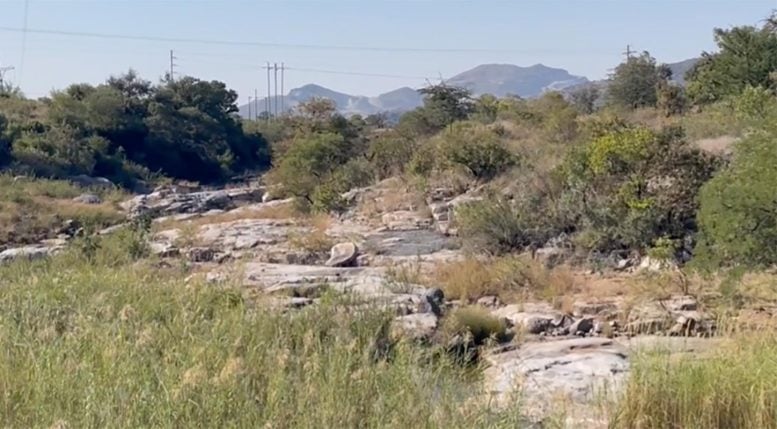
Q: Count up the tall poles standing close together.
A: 3